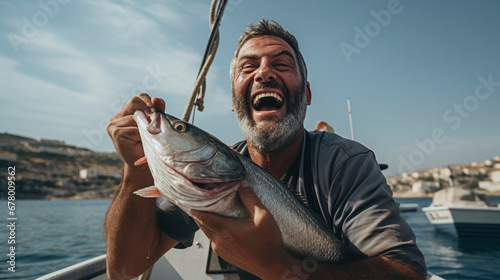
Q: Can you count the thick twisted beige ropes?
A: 1